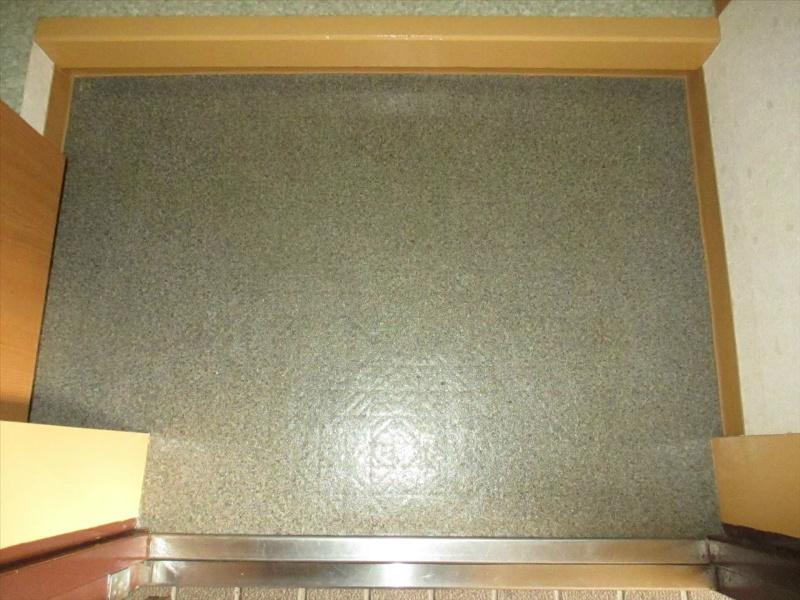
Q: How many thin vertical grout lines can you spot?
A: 9